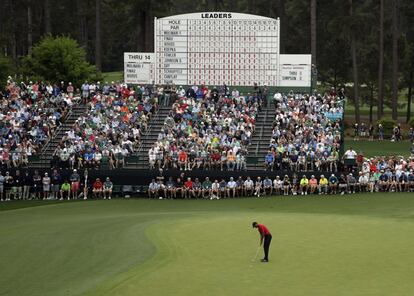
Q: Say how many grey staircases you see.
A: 3